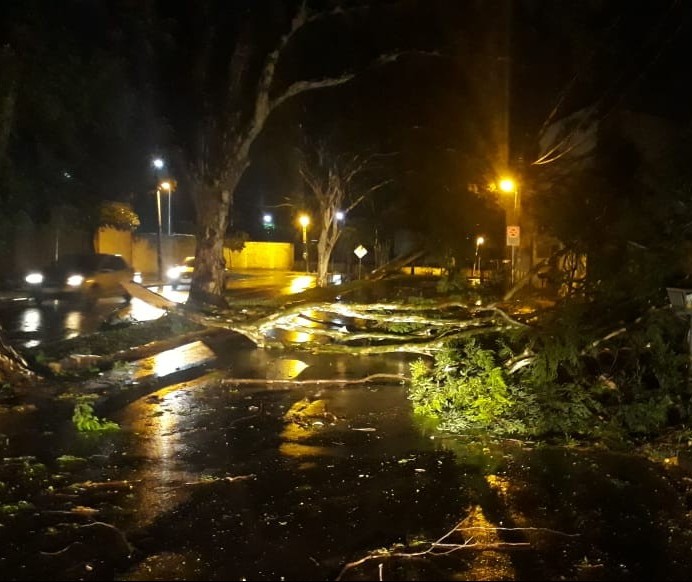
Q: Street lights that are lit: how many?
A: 7